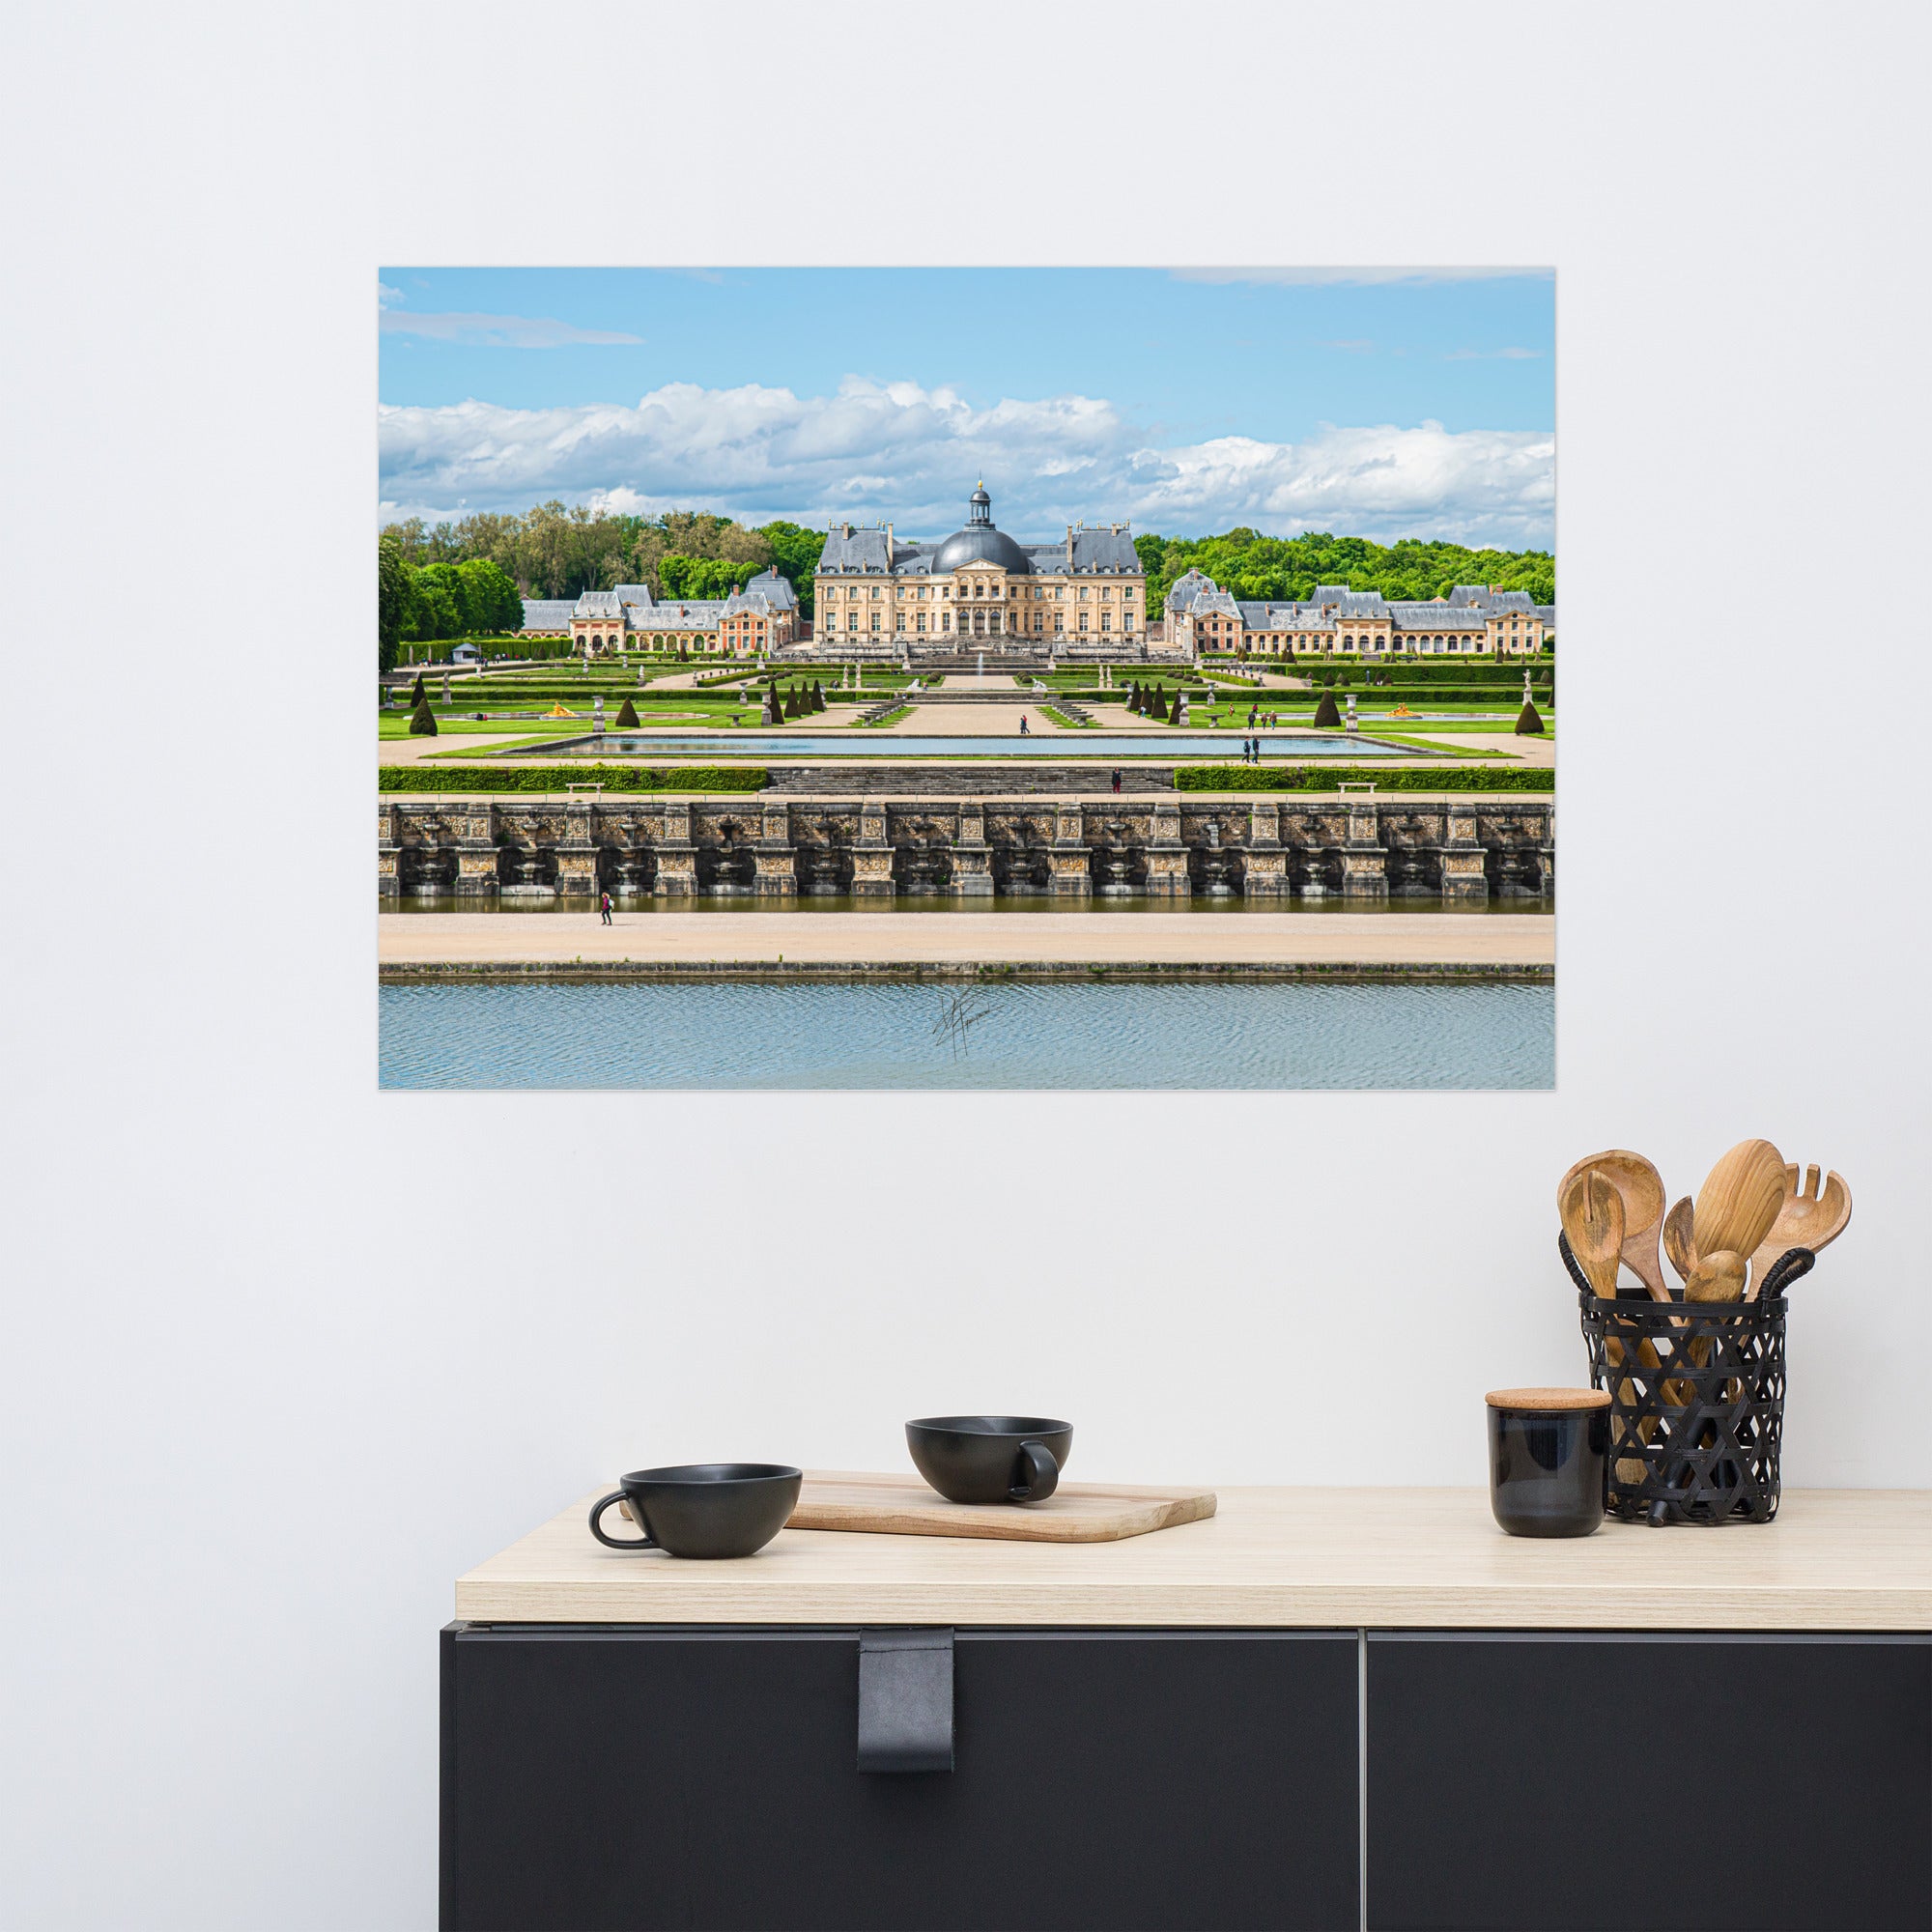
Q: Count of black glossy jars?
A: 1